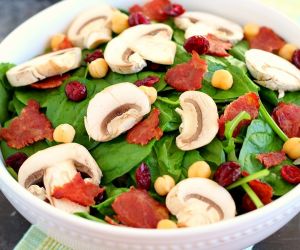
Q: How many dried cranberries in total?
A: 11